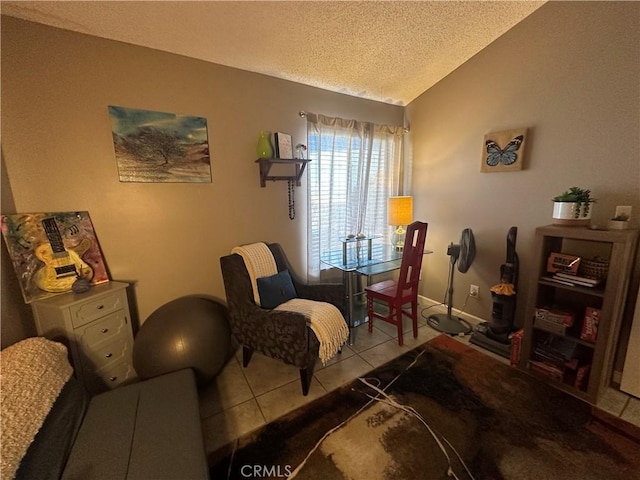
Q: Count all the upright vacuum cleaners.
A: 1